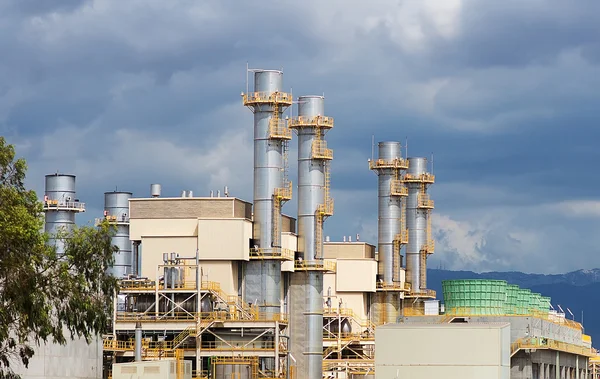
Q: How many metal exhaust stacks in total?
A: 6